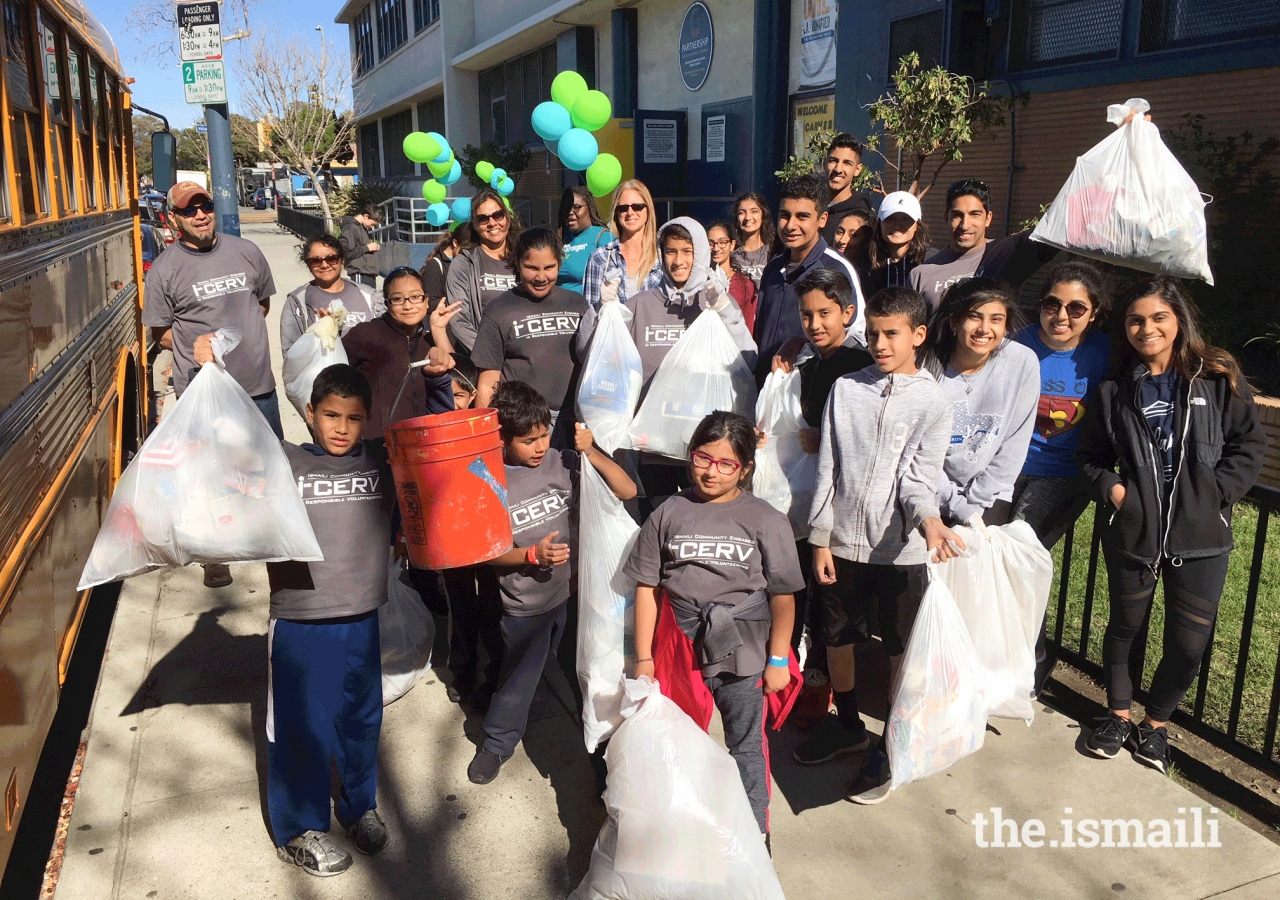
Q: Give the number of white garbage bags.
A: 11